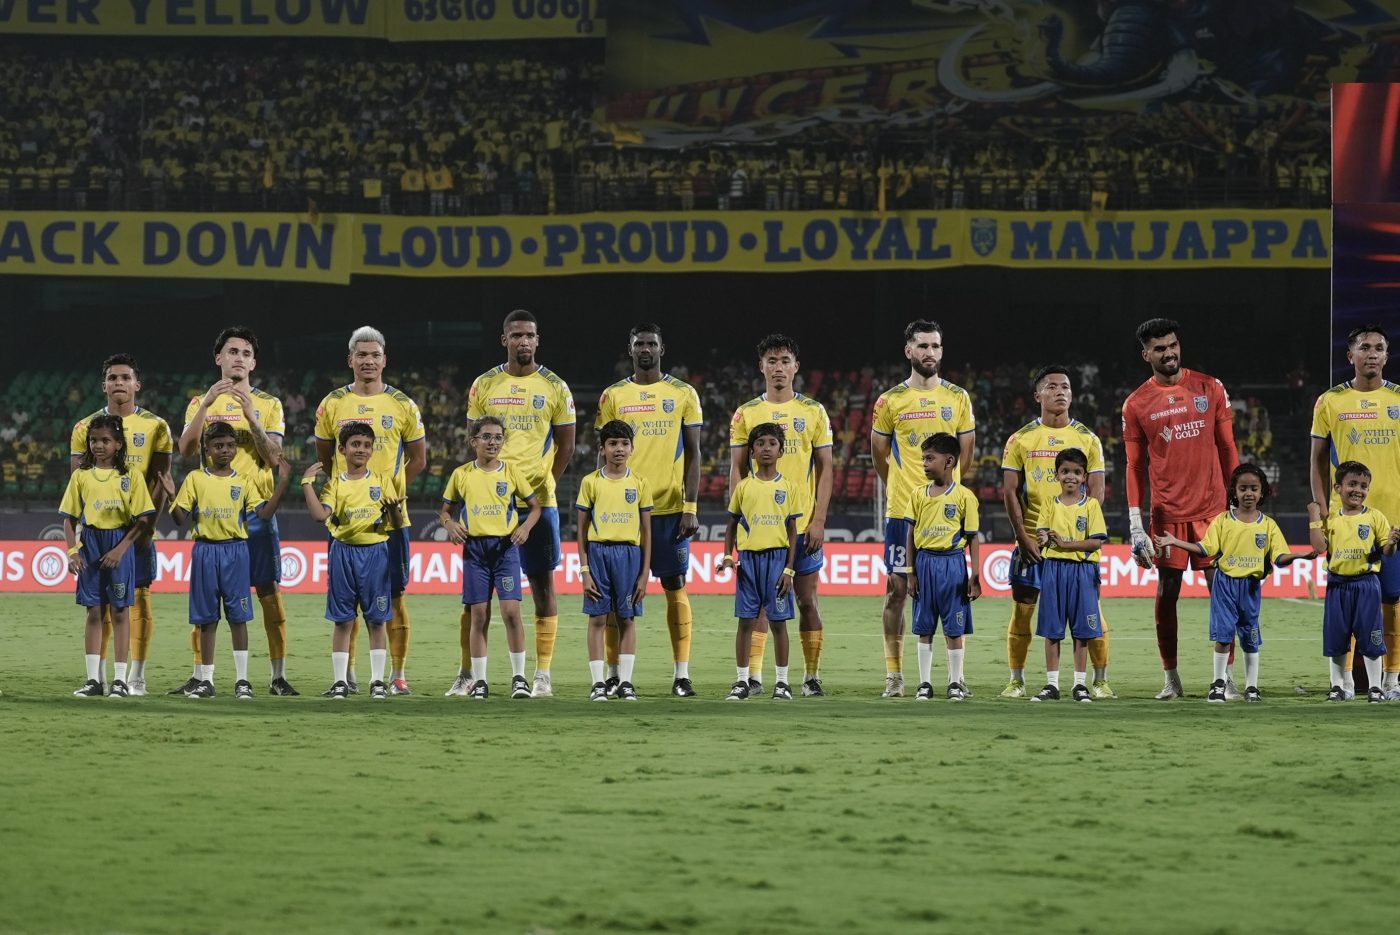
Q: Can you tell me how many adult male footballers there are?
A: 10